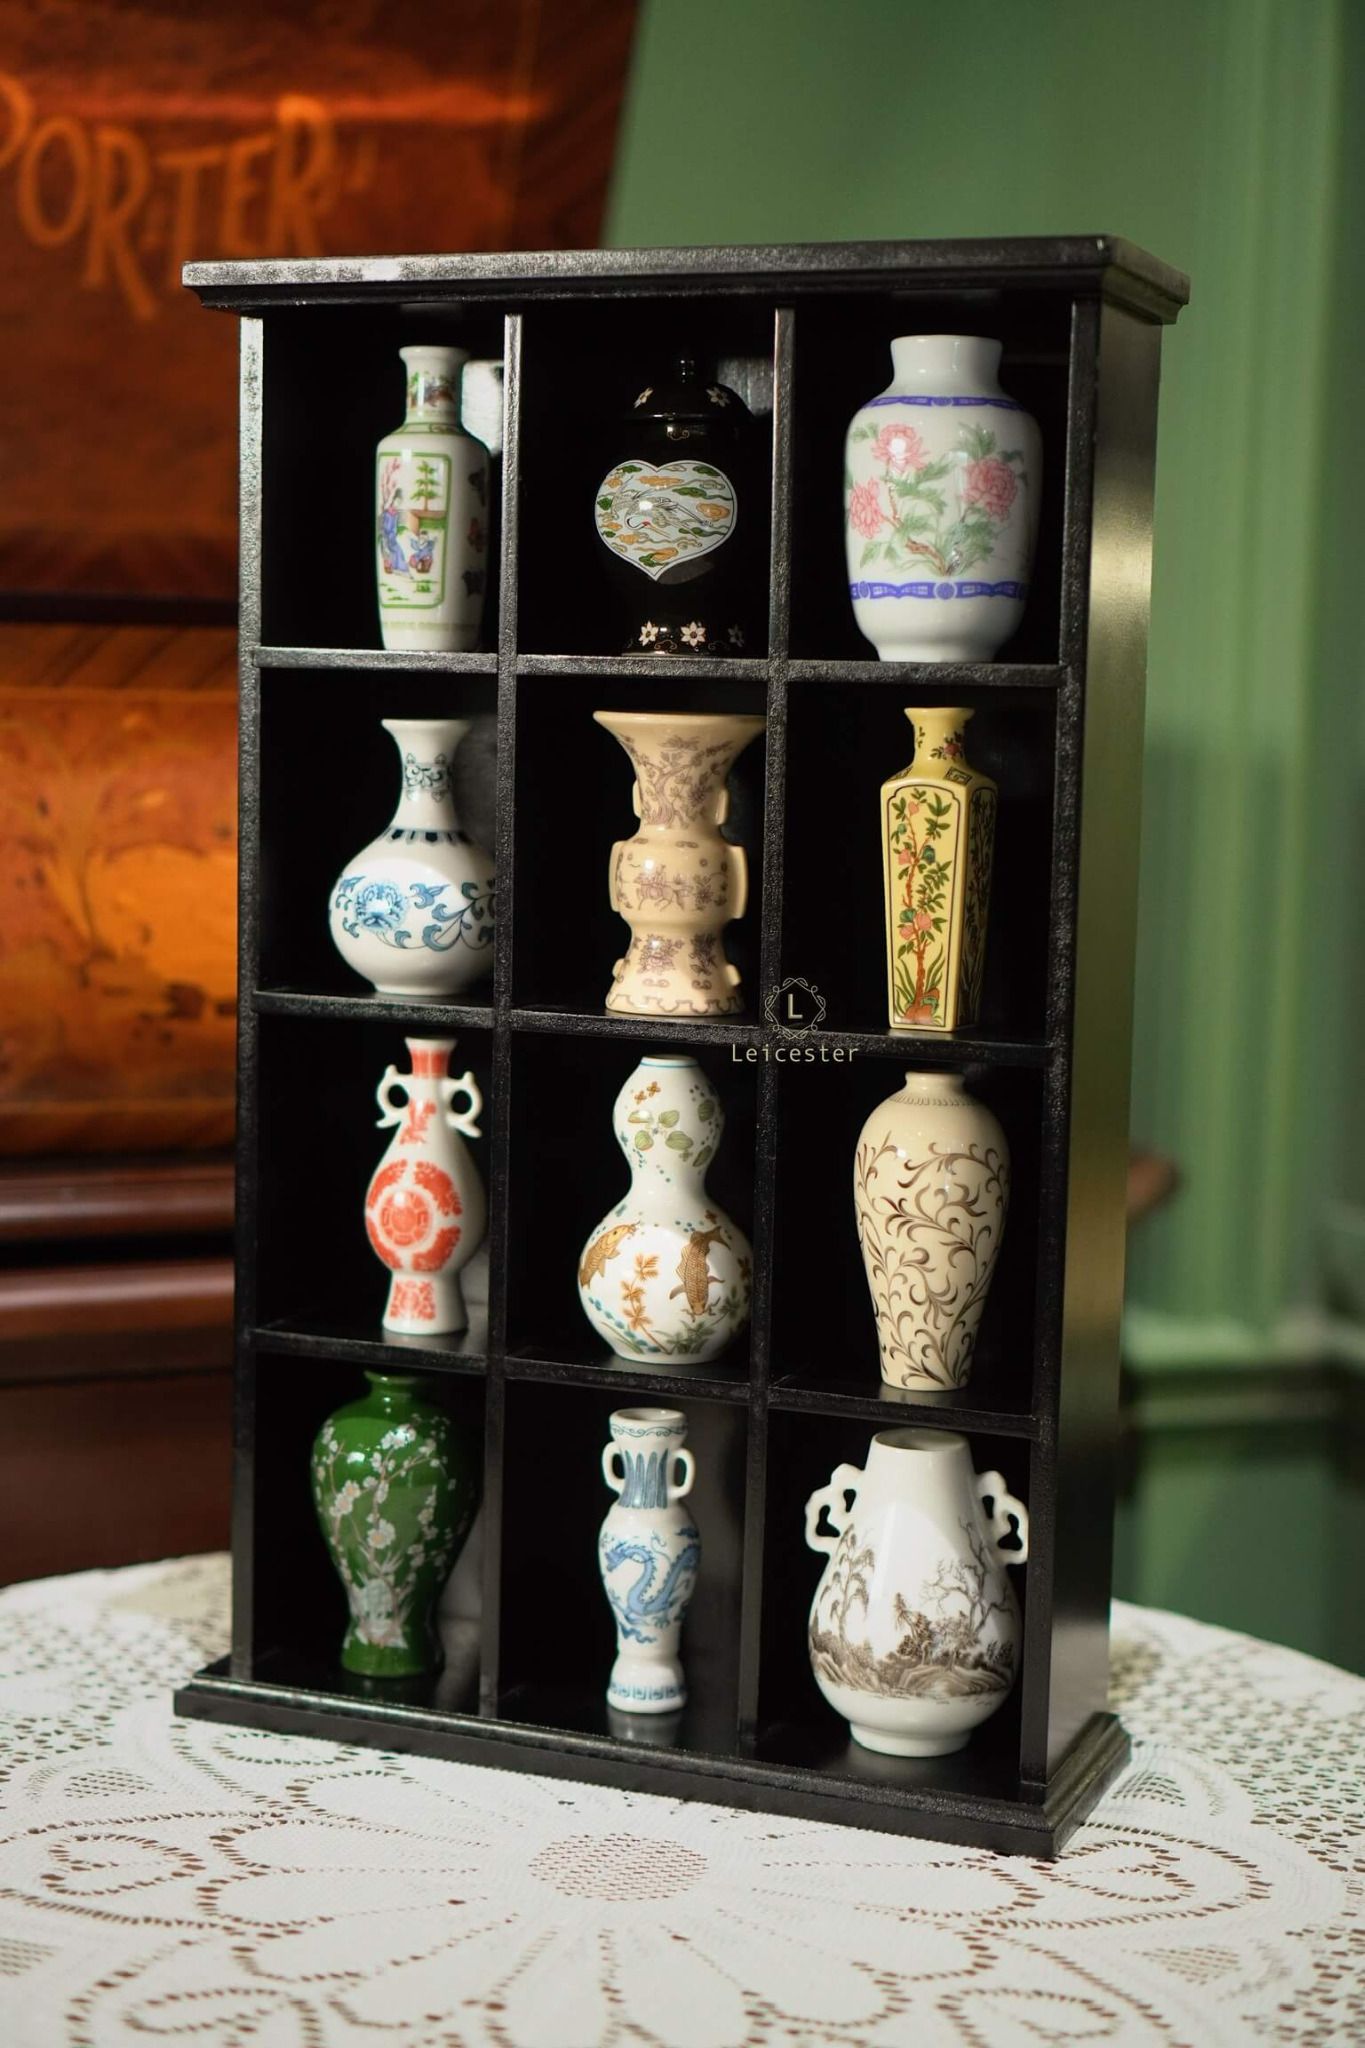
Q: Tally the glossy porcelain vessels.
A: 12